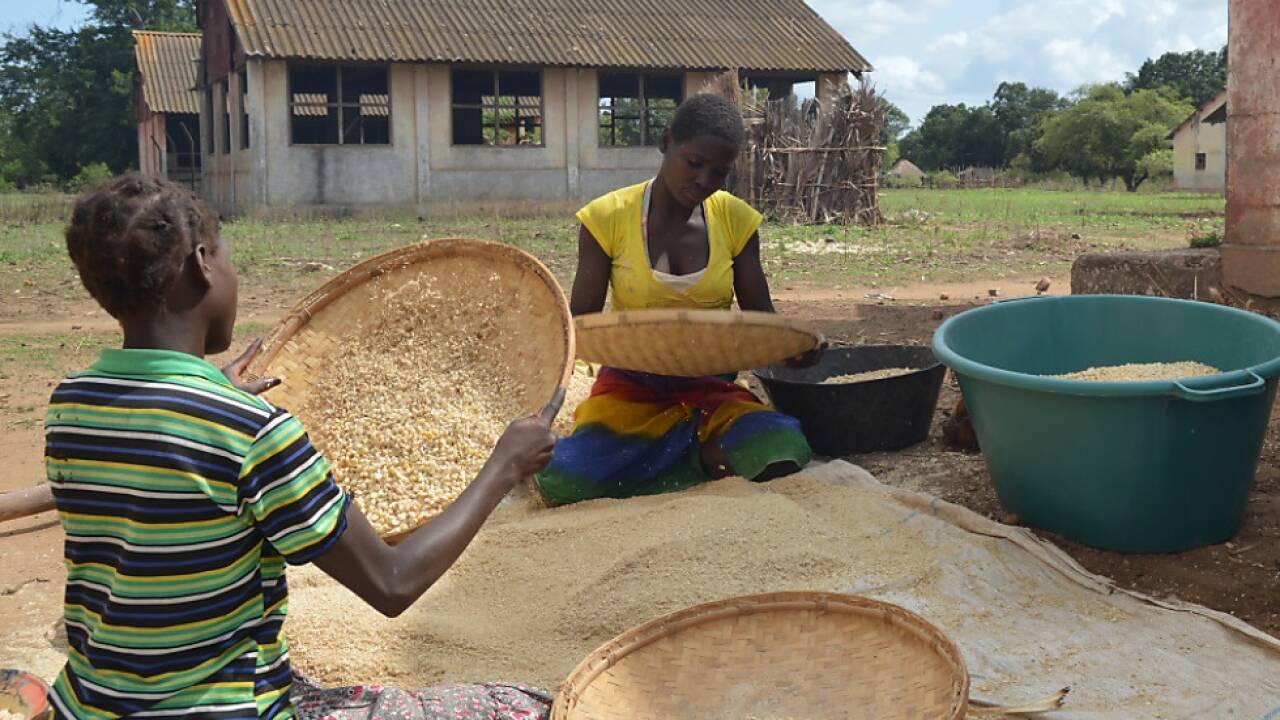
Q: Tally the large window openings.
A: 3